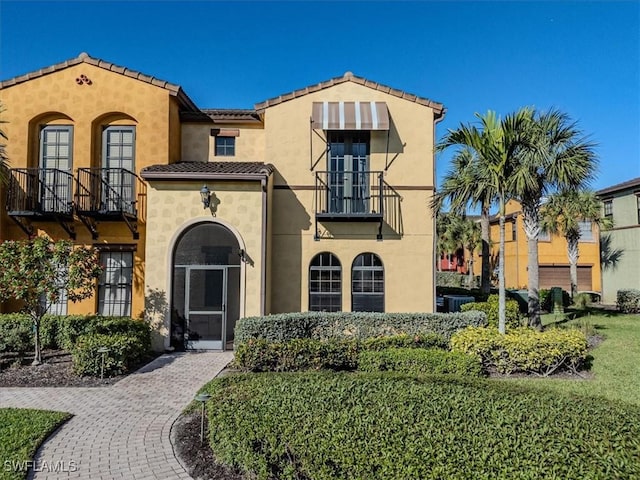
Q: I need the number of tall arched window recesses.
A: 2